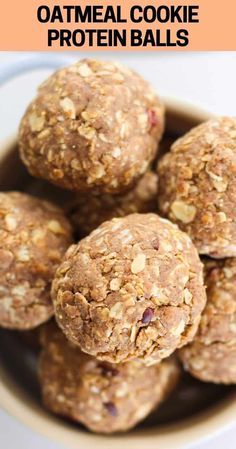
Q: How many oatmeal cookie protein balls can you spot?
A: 7